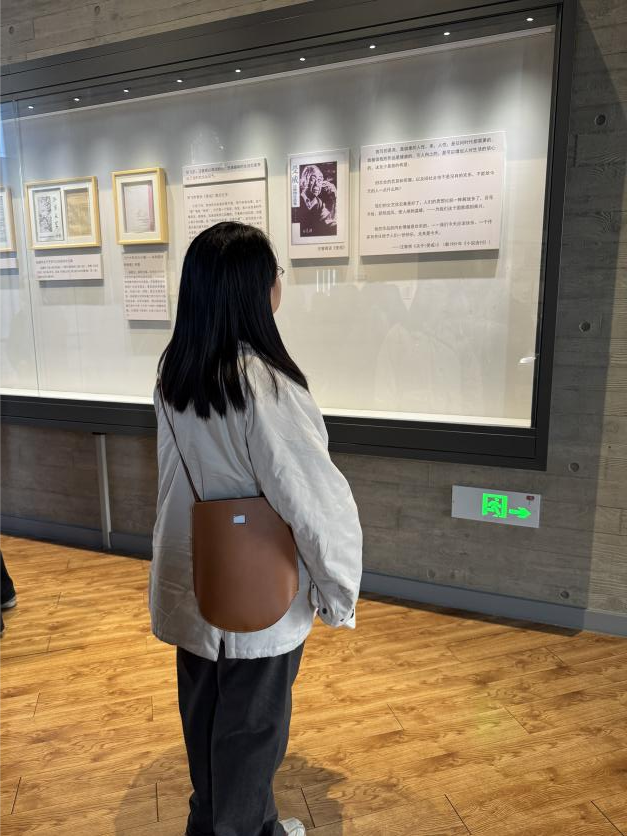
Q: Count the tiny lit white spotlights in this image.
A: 9